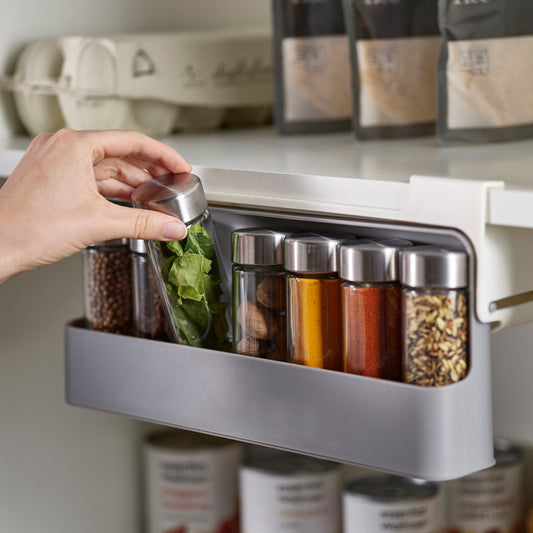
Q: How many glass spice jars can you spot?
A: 7